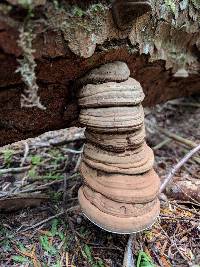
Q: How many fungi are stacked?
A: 7